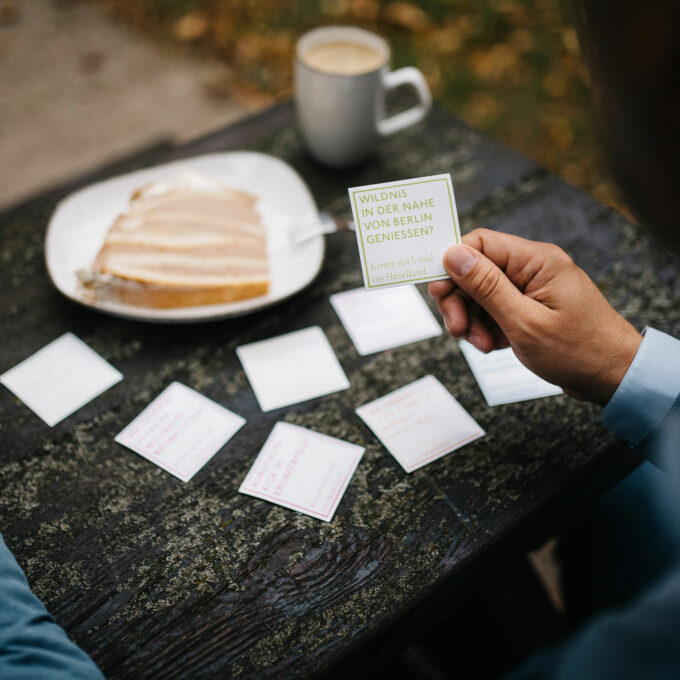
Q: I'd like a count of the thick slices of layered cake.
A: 1